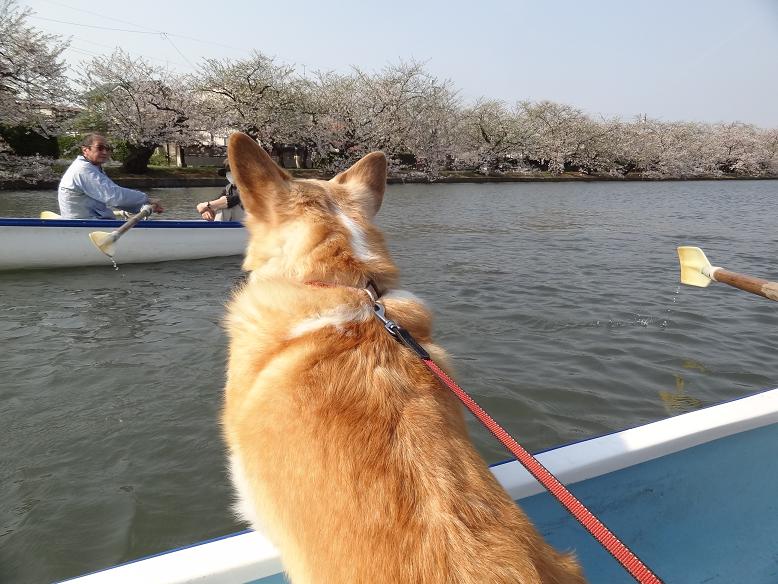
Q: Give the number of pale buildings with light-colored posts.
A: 1